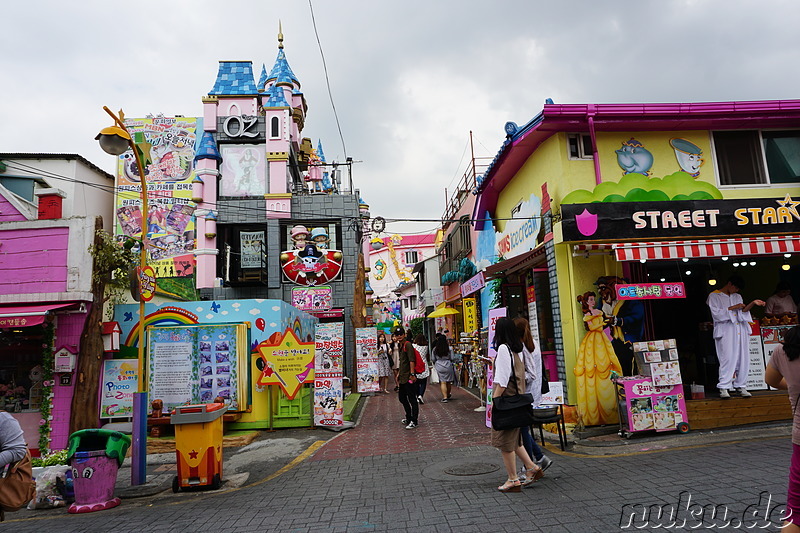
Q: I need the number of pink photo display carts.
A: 1